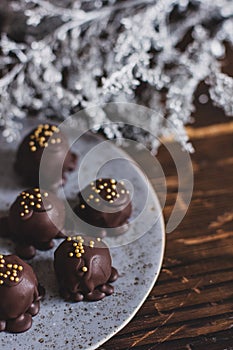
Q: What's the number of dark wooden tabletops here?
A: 1